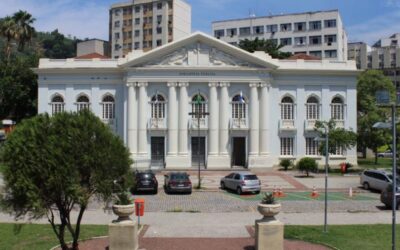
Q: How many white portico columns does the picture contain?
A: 8